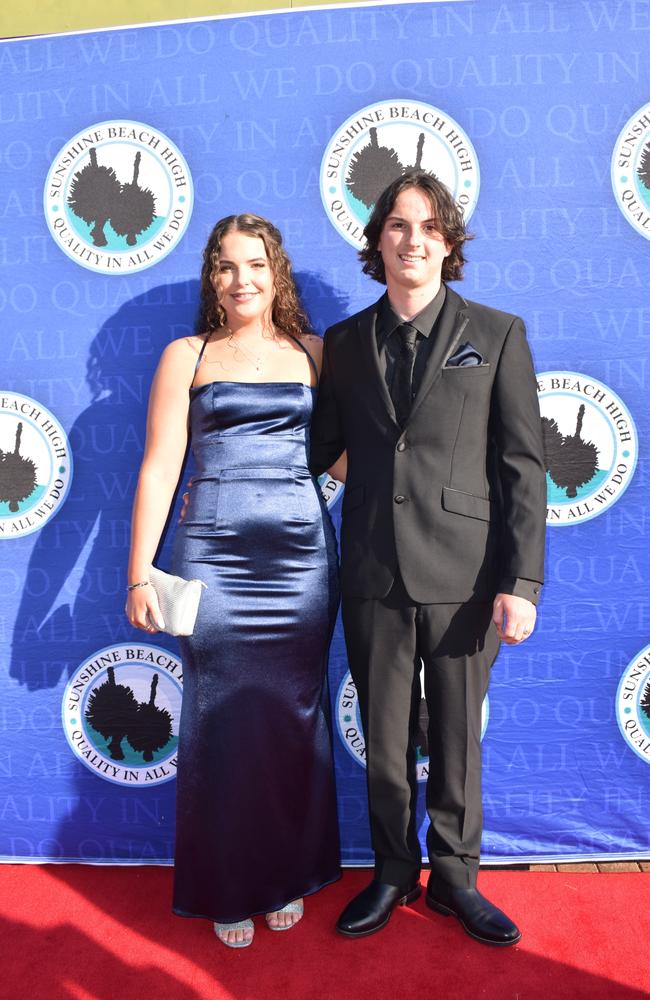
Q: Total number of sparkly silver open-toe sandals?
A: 2